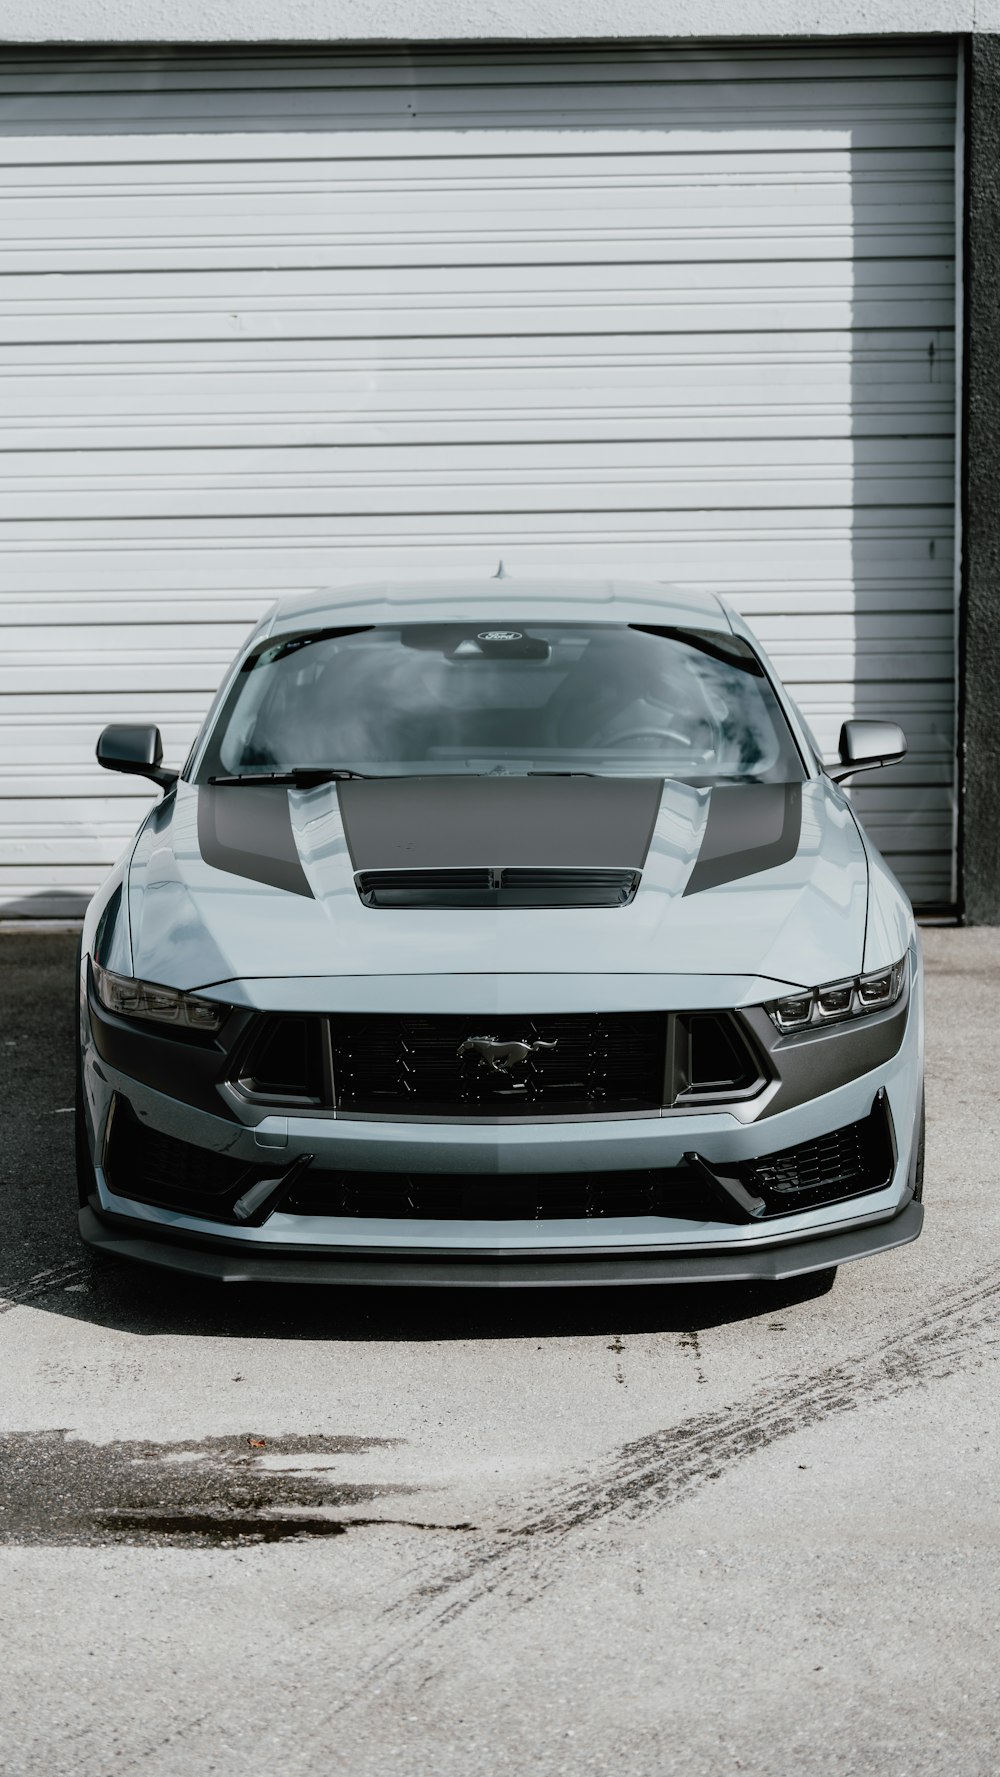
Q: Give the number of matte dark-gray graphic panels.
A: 3